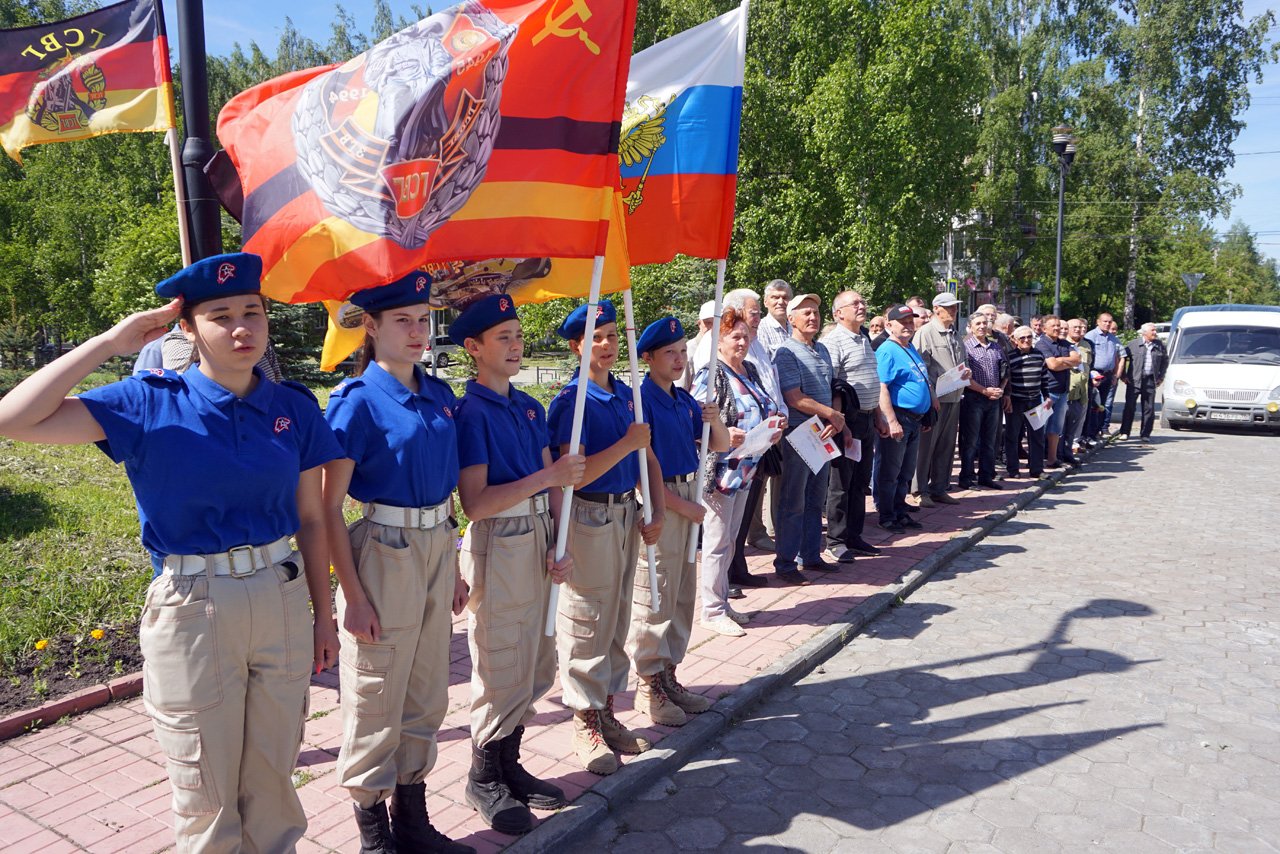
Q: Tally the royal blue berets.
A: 5